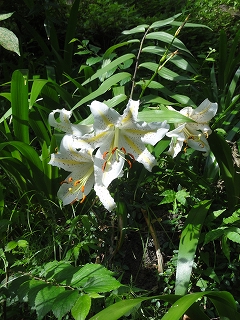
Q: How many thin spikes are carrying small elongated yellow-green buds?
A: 1